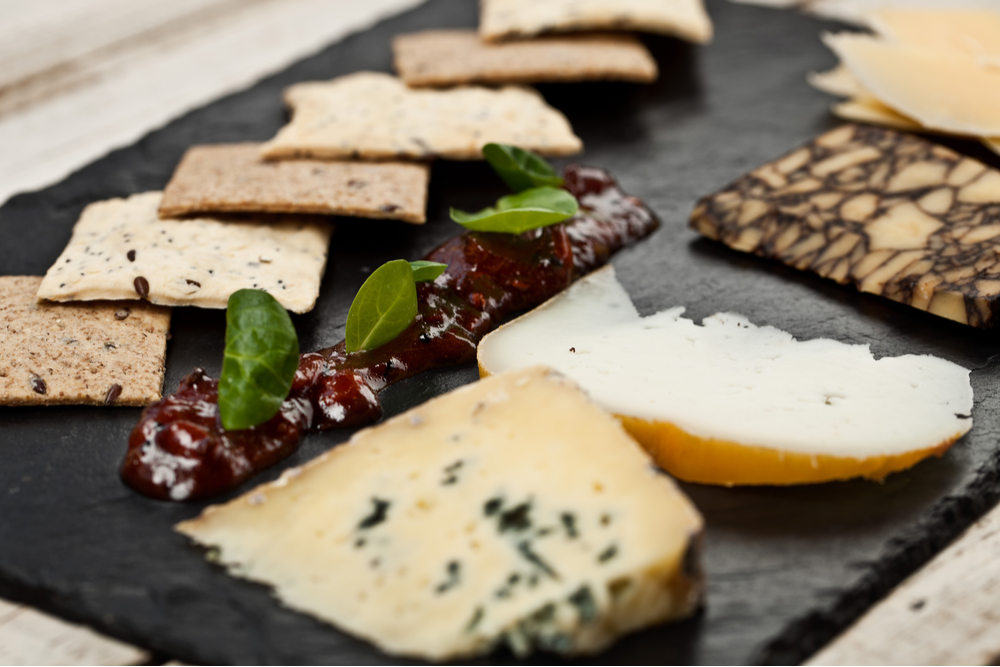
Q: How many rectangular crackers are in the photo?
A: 6